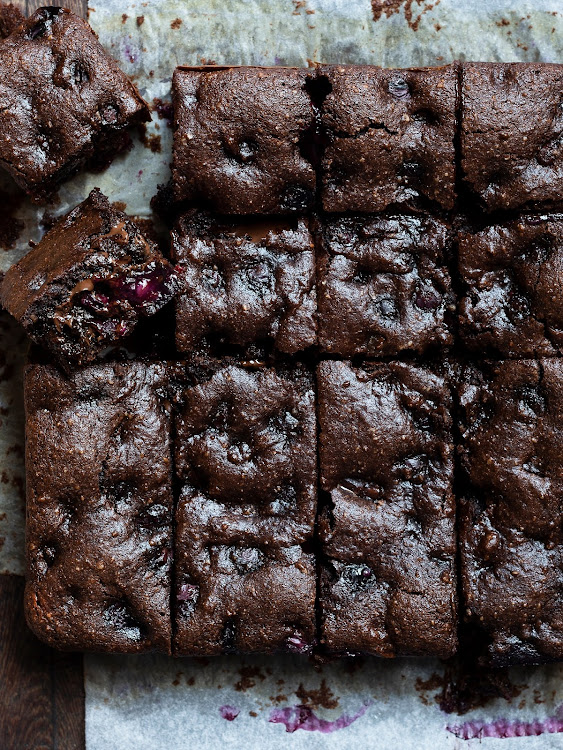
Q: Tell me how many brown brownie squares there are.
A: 12